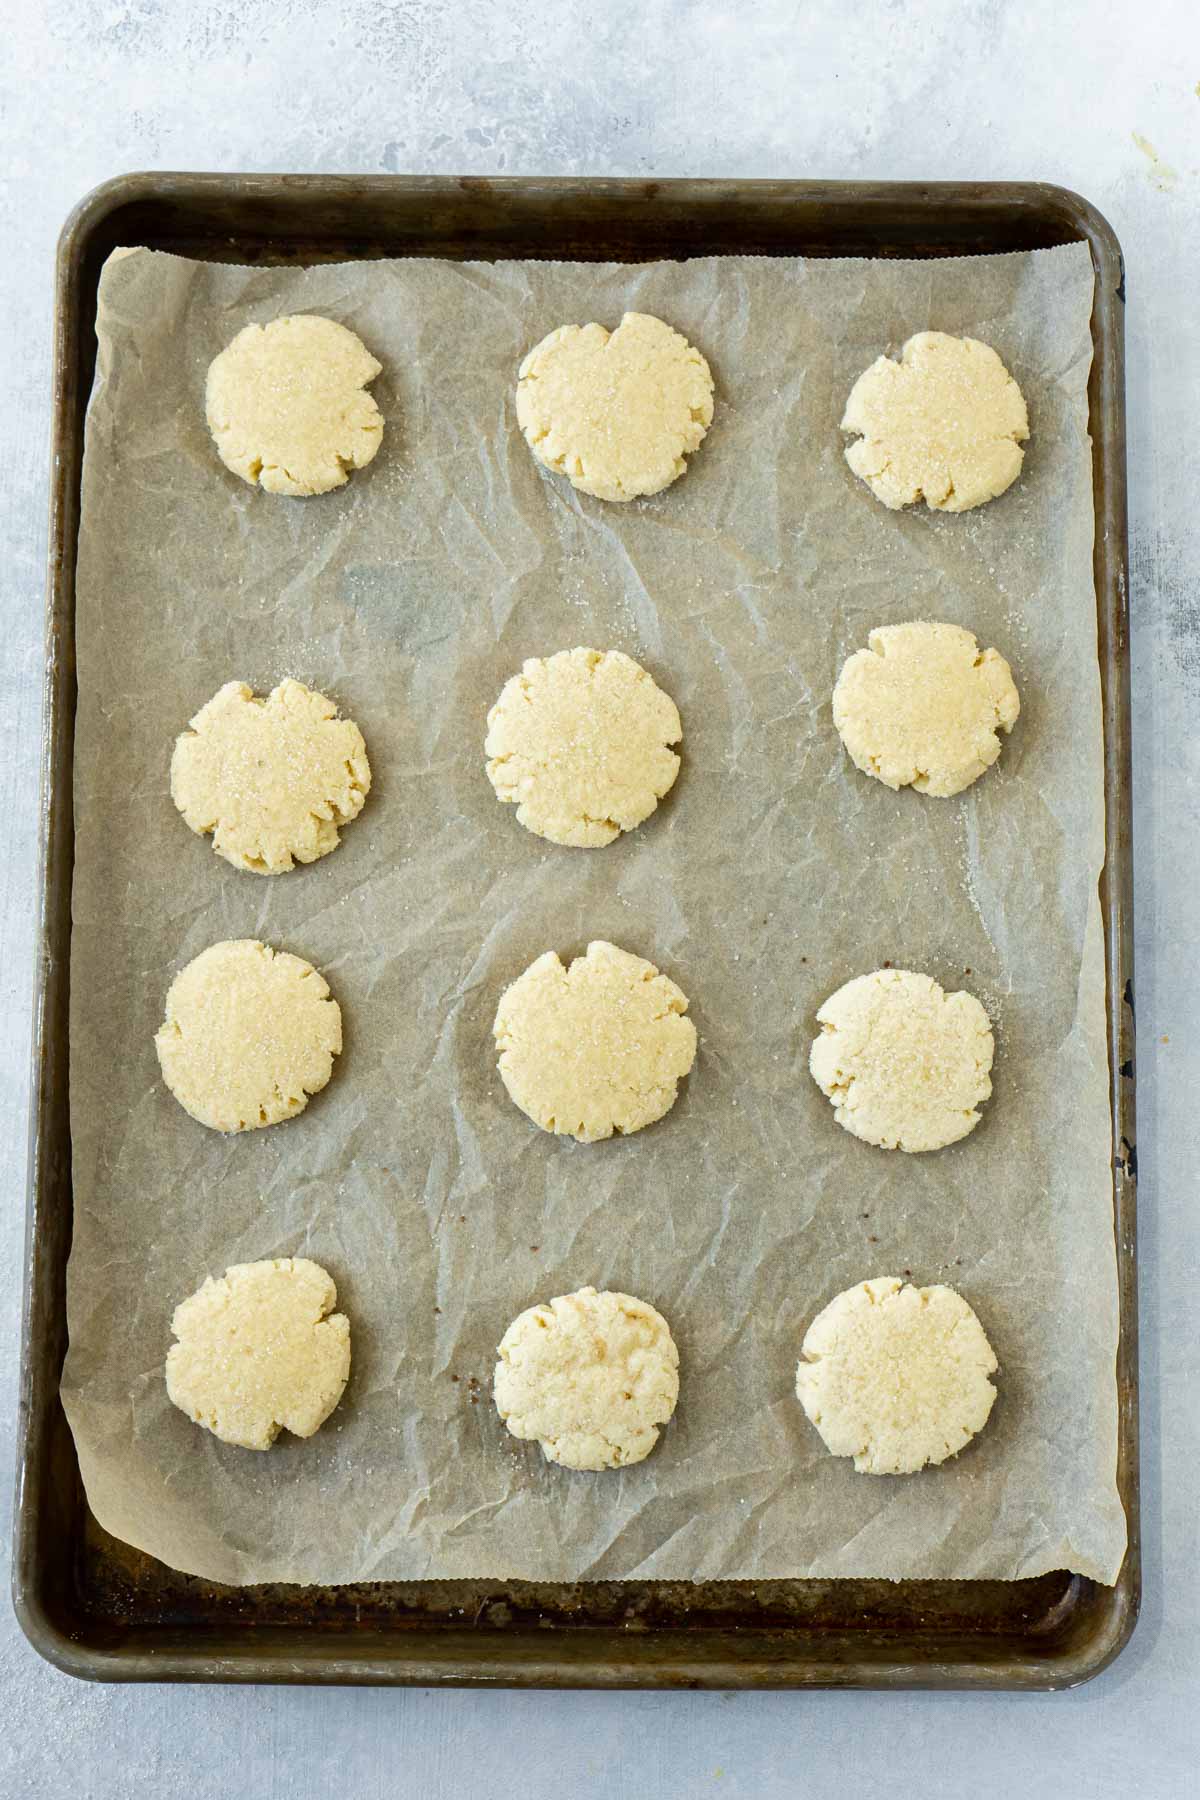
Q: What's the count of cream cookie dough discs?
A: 12